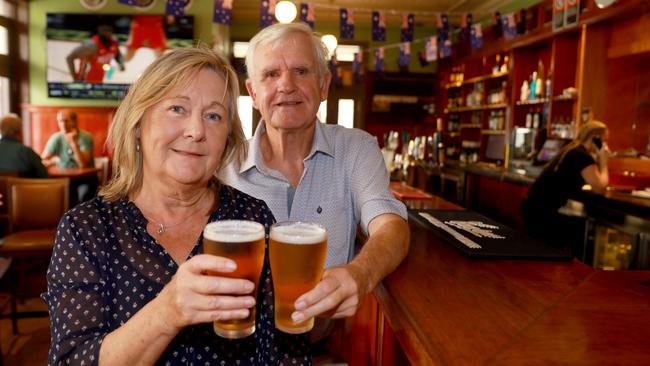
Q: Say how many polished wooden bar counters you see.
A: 1